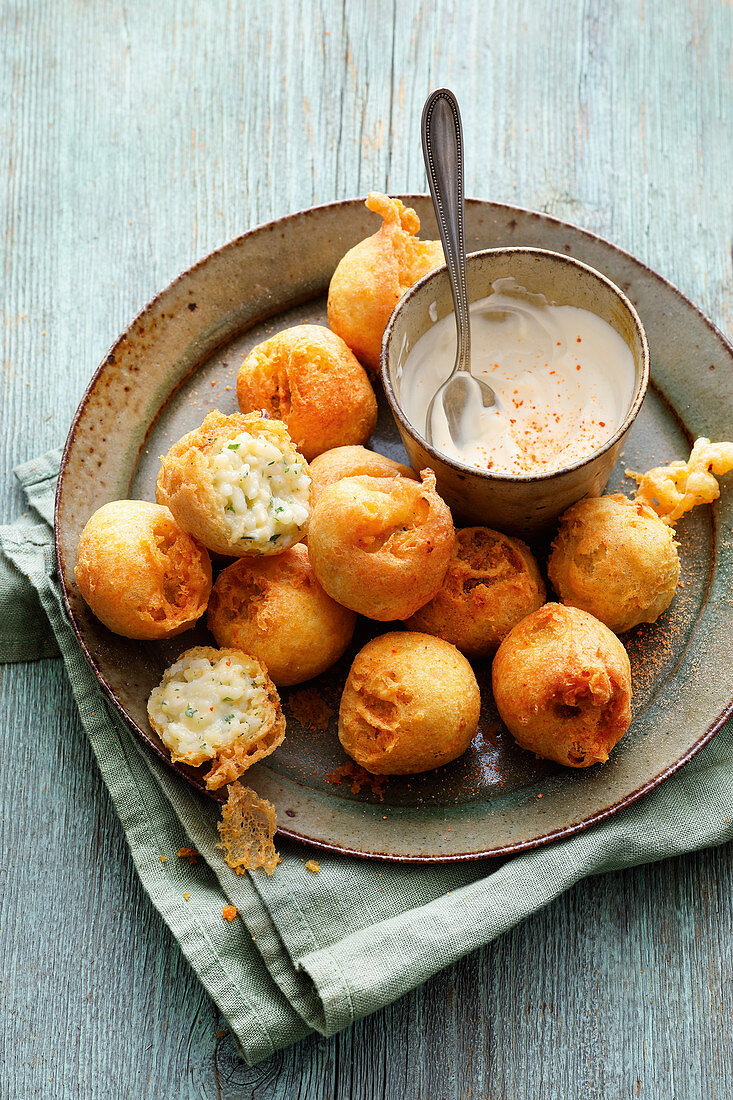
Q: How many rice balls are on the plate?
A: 12